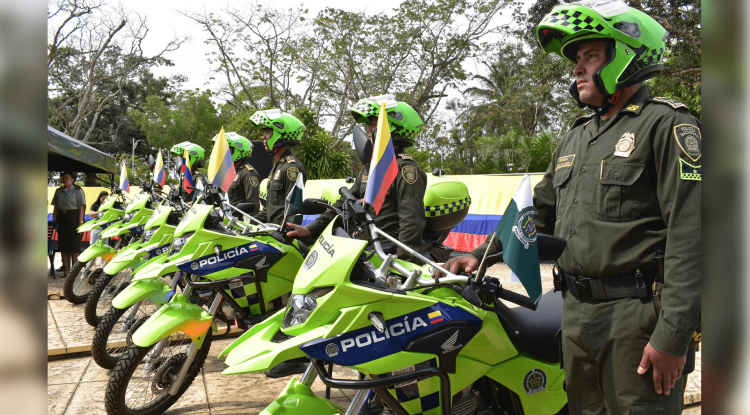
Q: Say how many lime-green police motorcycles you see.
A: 5